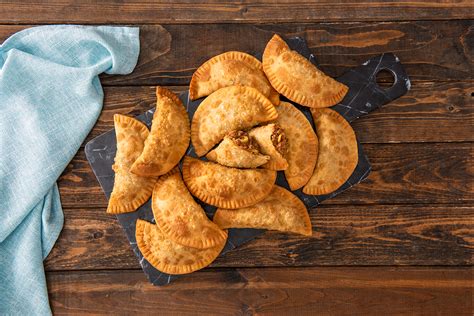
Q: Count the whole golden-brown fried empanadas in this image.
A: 11